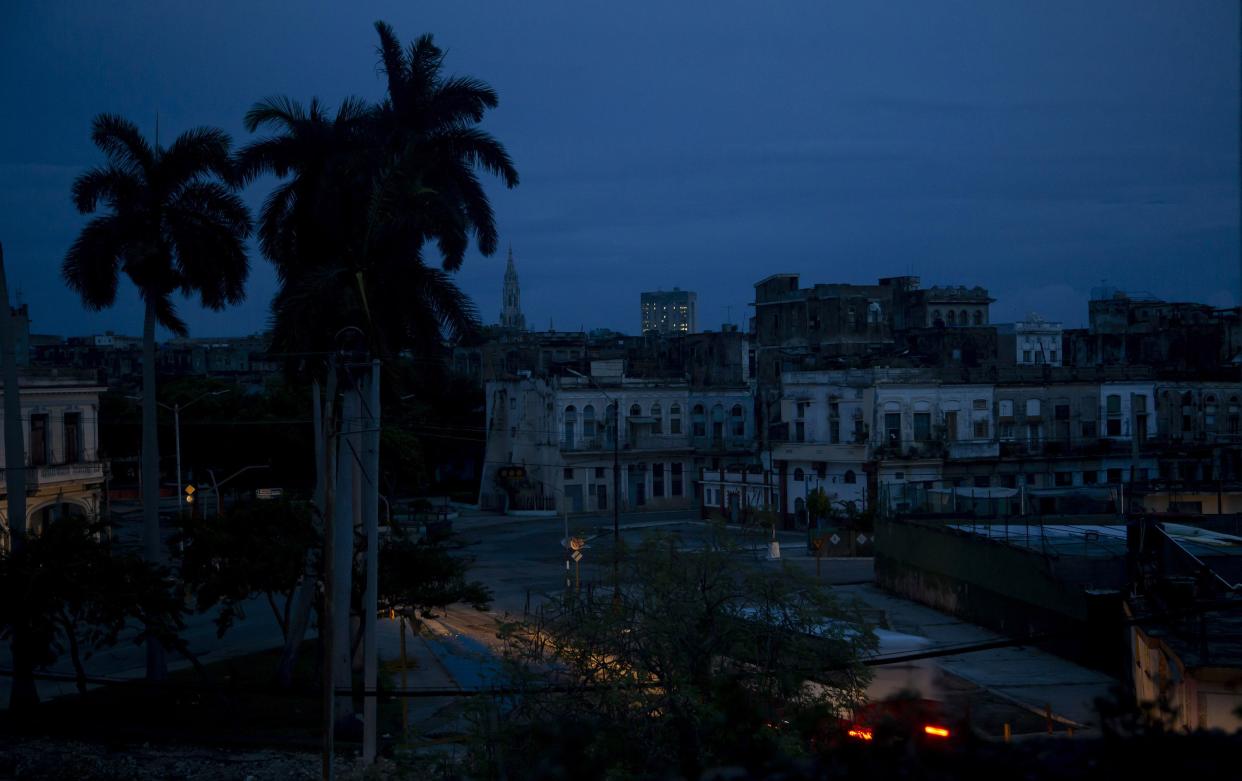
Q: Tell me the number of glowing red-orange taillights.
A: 2